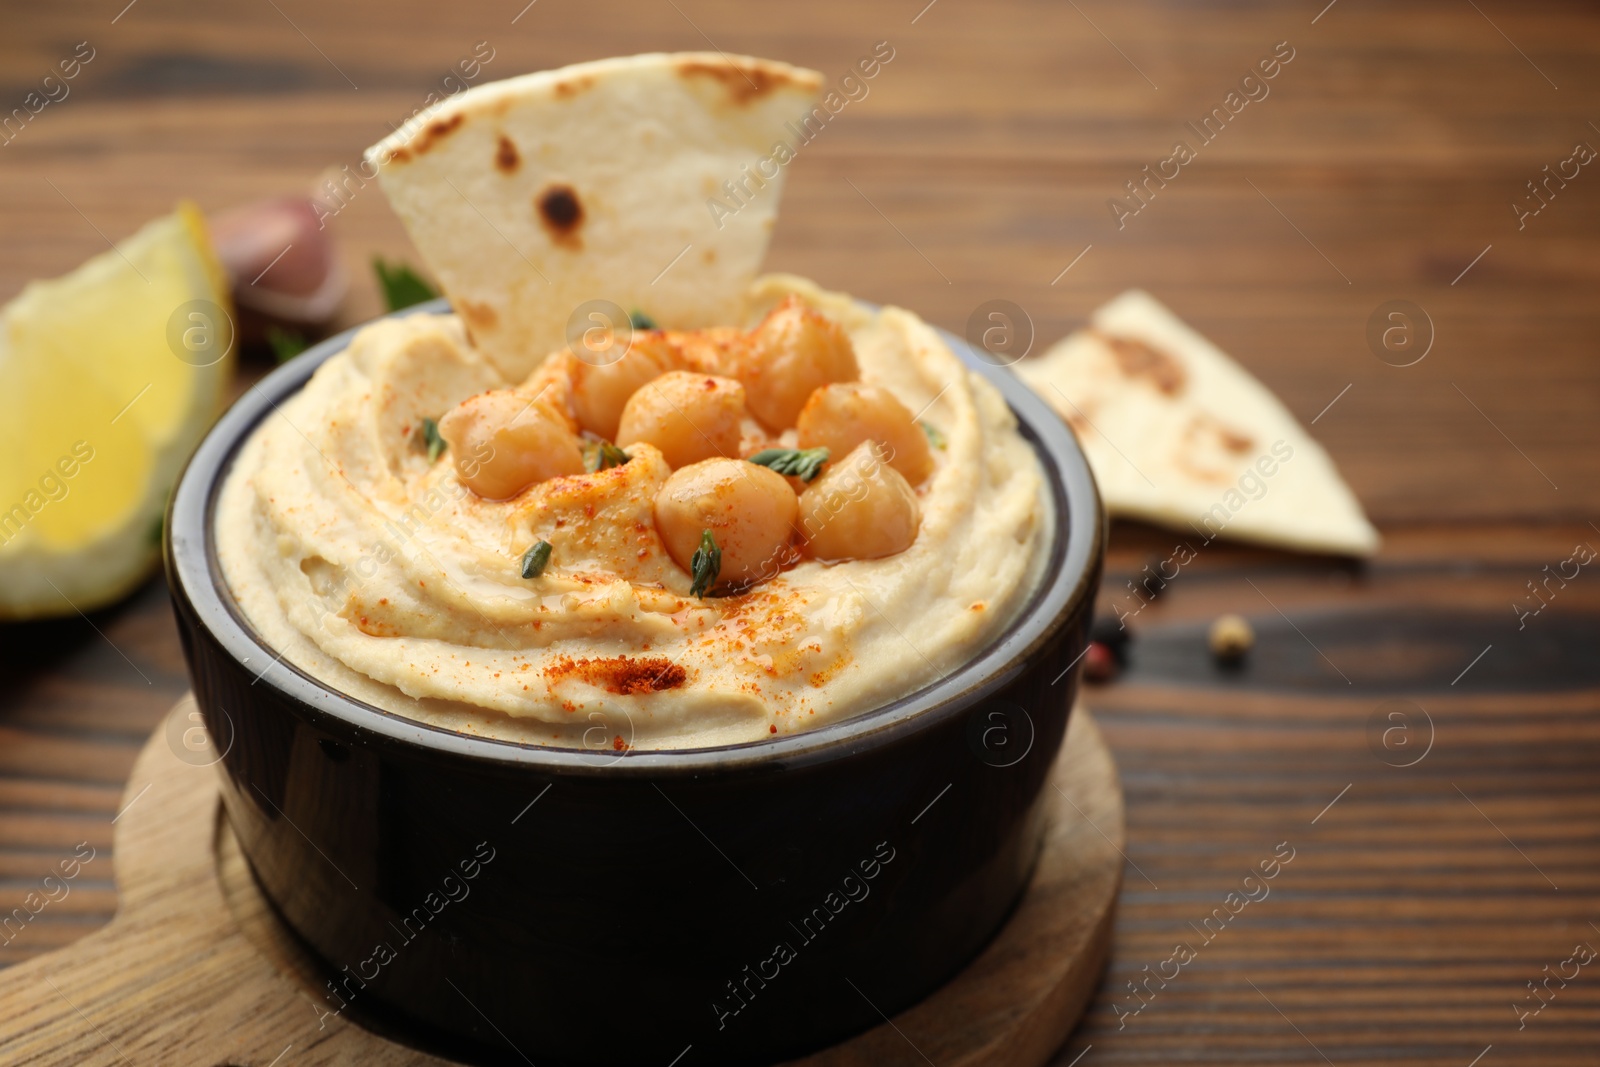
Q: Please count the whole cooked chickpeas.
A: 7